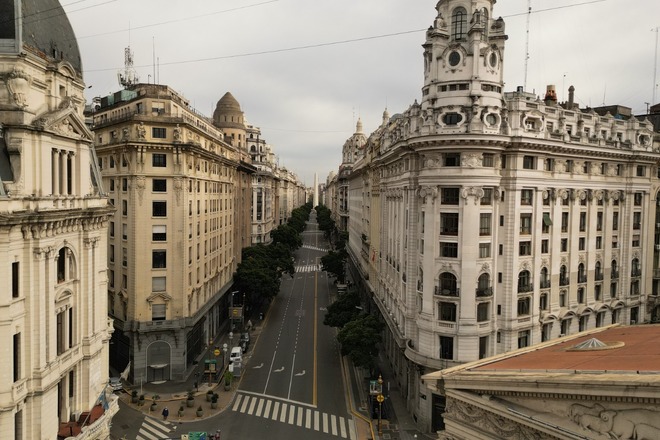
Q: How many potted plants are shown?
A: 9